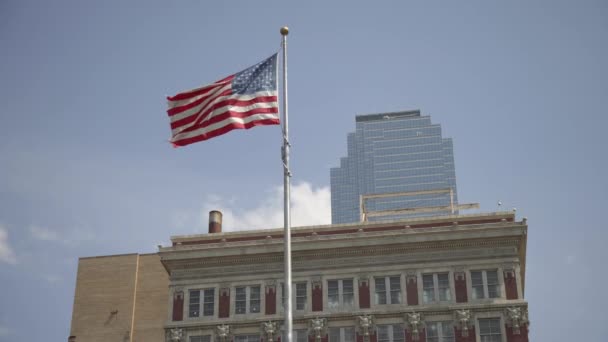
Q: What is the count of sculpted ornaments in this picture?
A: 8